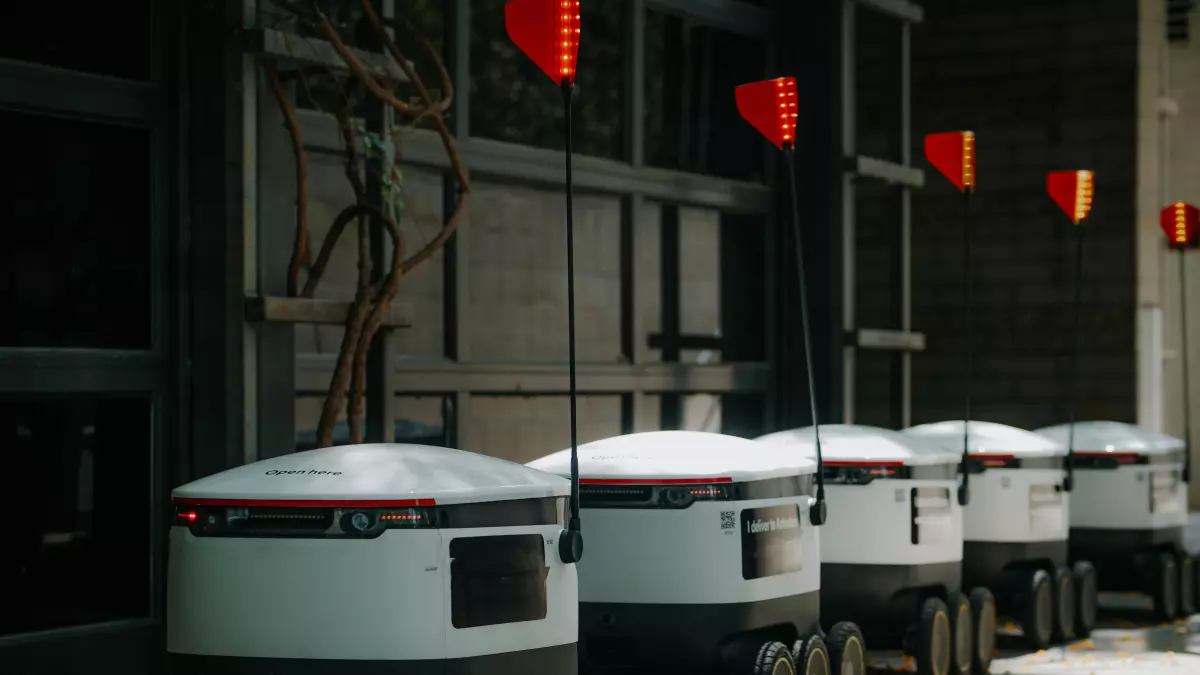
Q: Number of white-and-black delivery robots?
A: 5